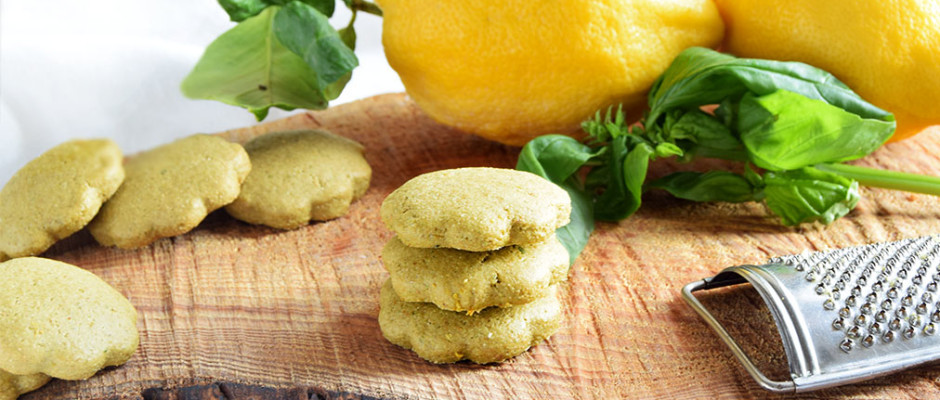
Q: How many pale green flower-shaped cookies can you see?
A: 8